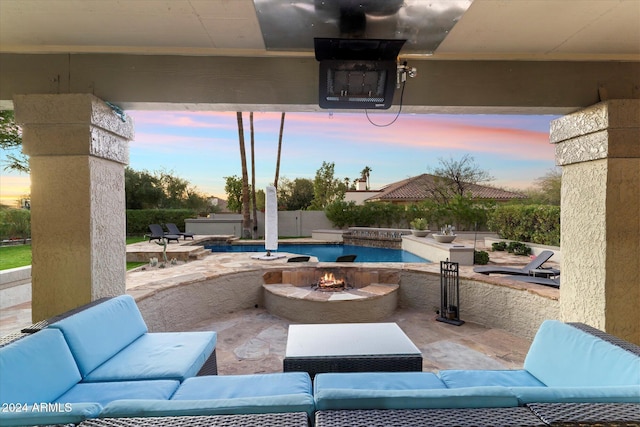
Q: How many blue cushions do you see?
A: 12